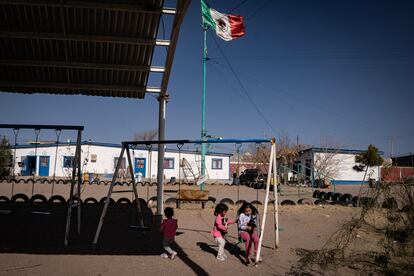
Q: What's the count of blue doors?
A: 3